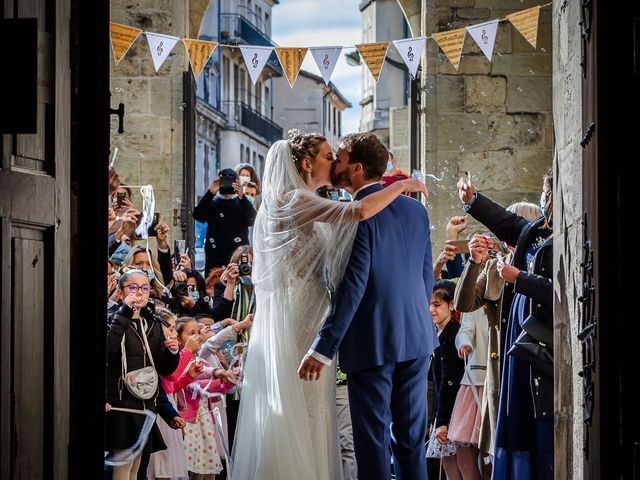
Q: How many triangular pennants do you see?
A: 11